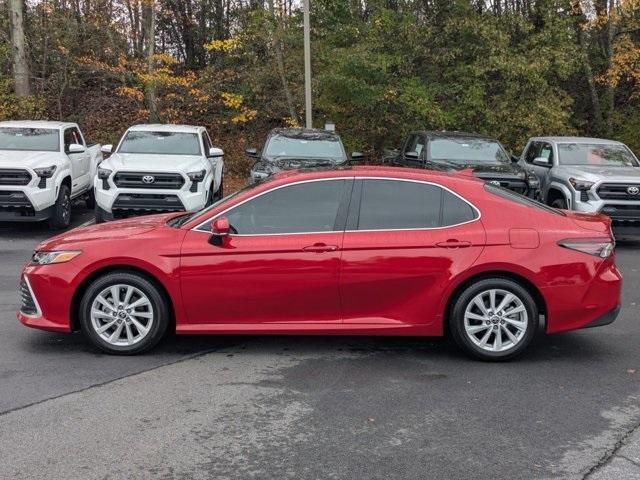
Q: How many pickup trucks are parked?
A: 5